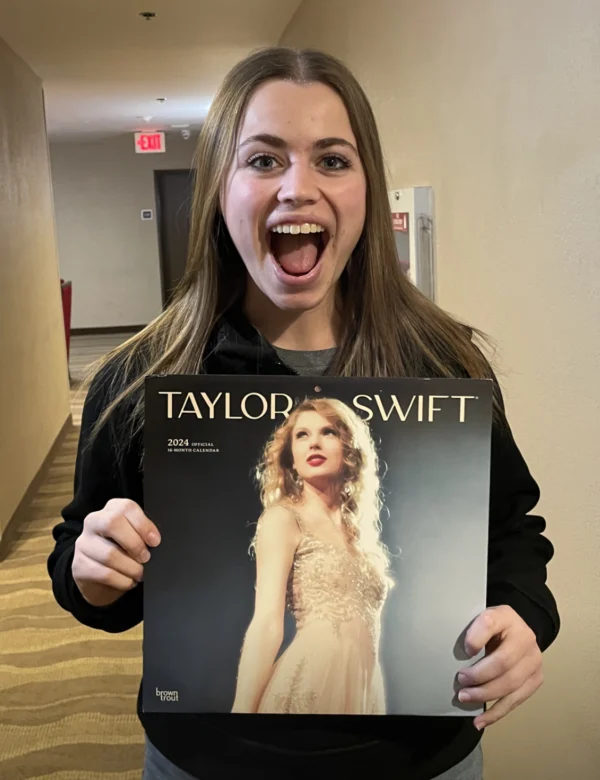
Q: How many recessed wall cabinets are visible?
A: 1